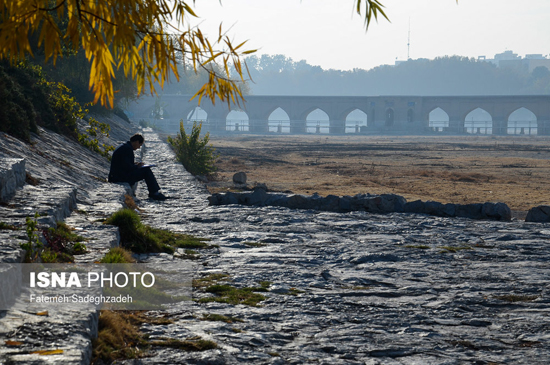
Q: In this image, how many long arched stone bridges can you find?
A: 1